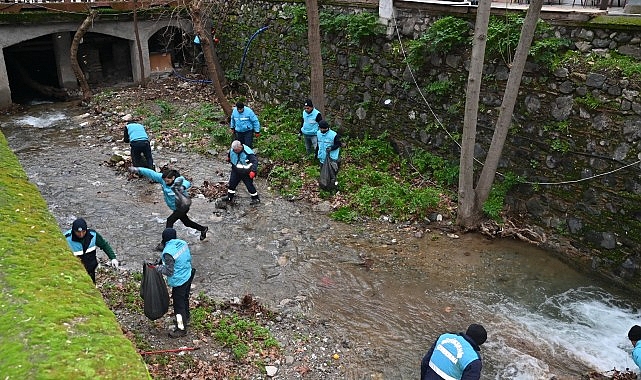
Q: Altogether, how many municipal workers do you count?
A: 10